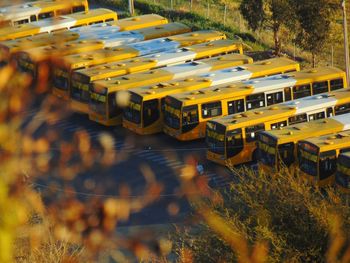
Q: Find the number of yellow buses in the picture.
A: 13